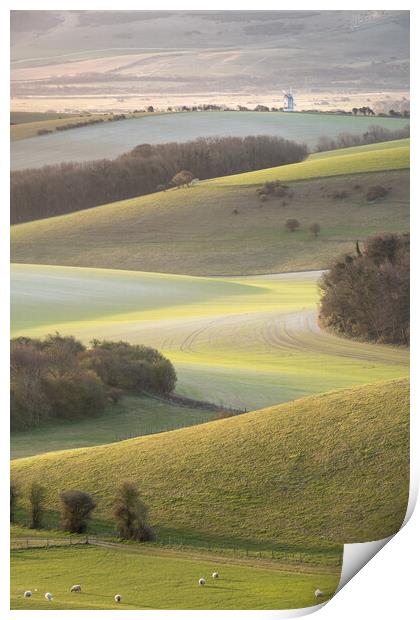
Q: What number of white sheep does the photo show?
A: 7